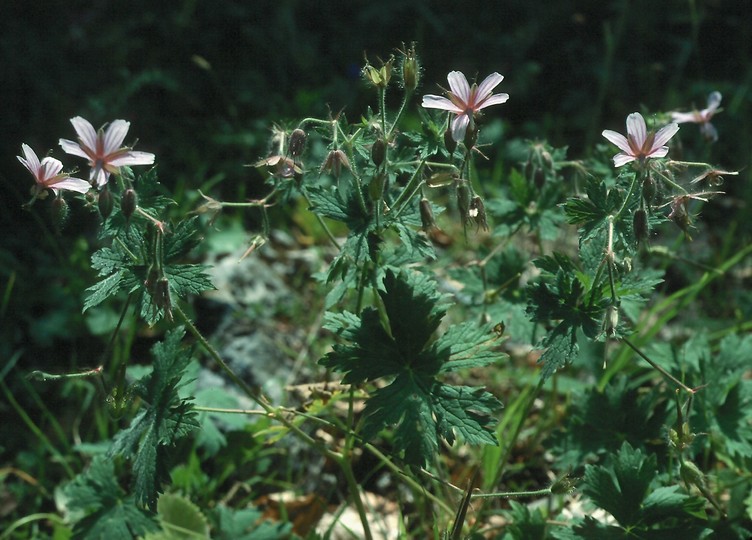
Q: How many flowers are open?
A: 5